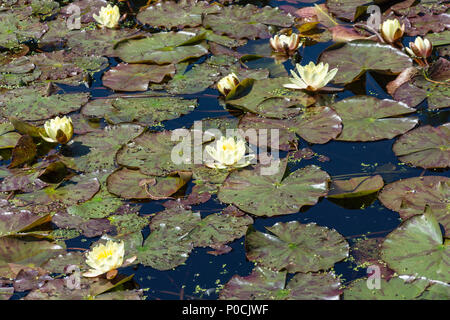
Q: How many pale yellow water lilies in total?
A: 9